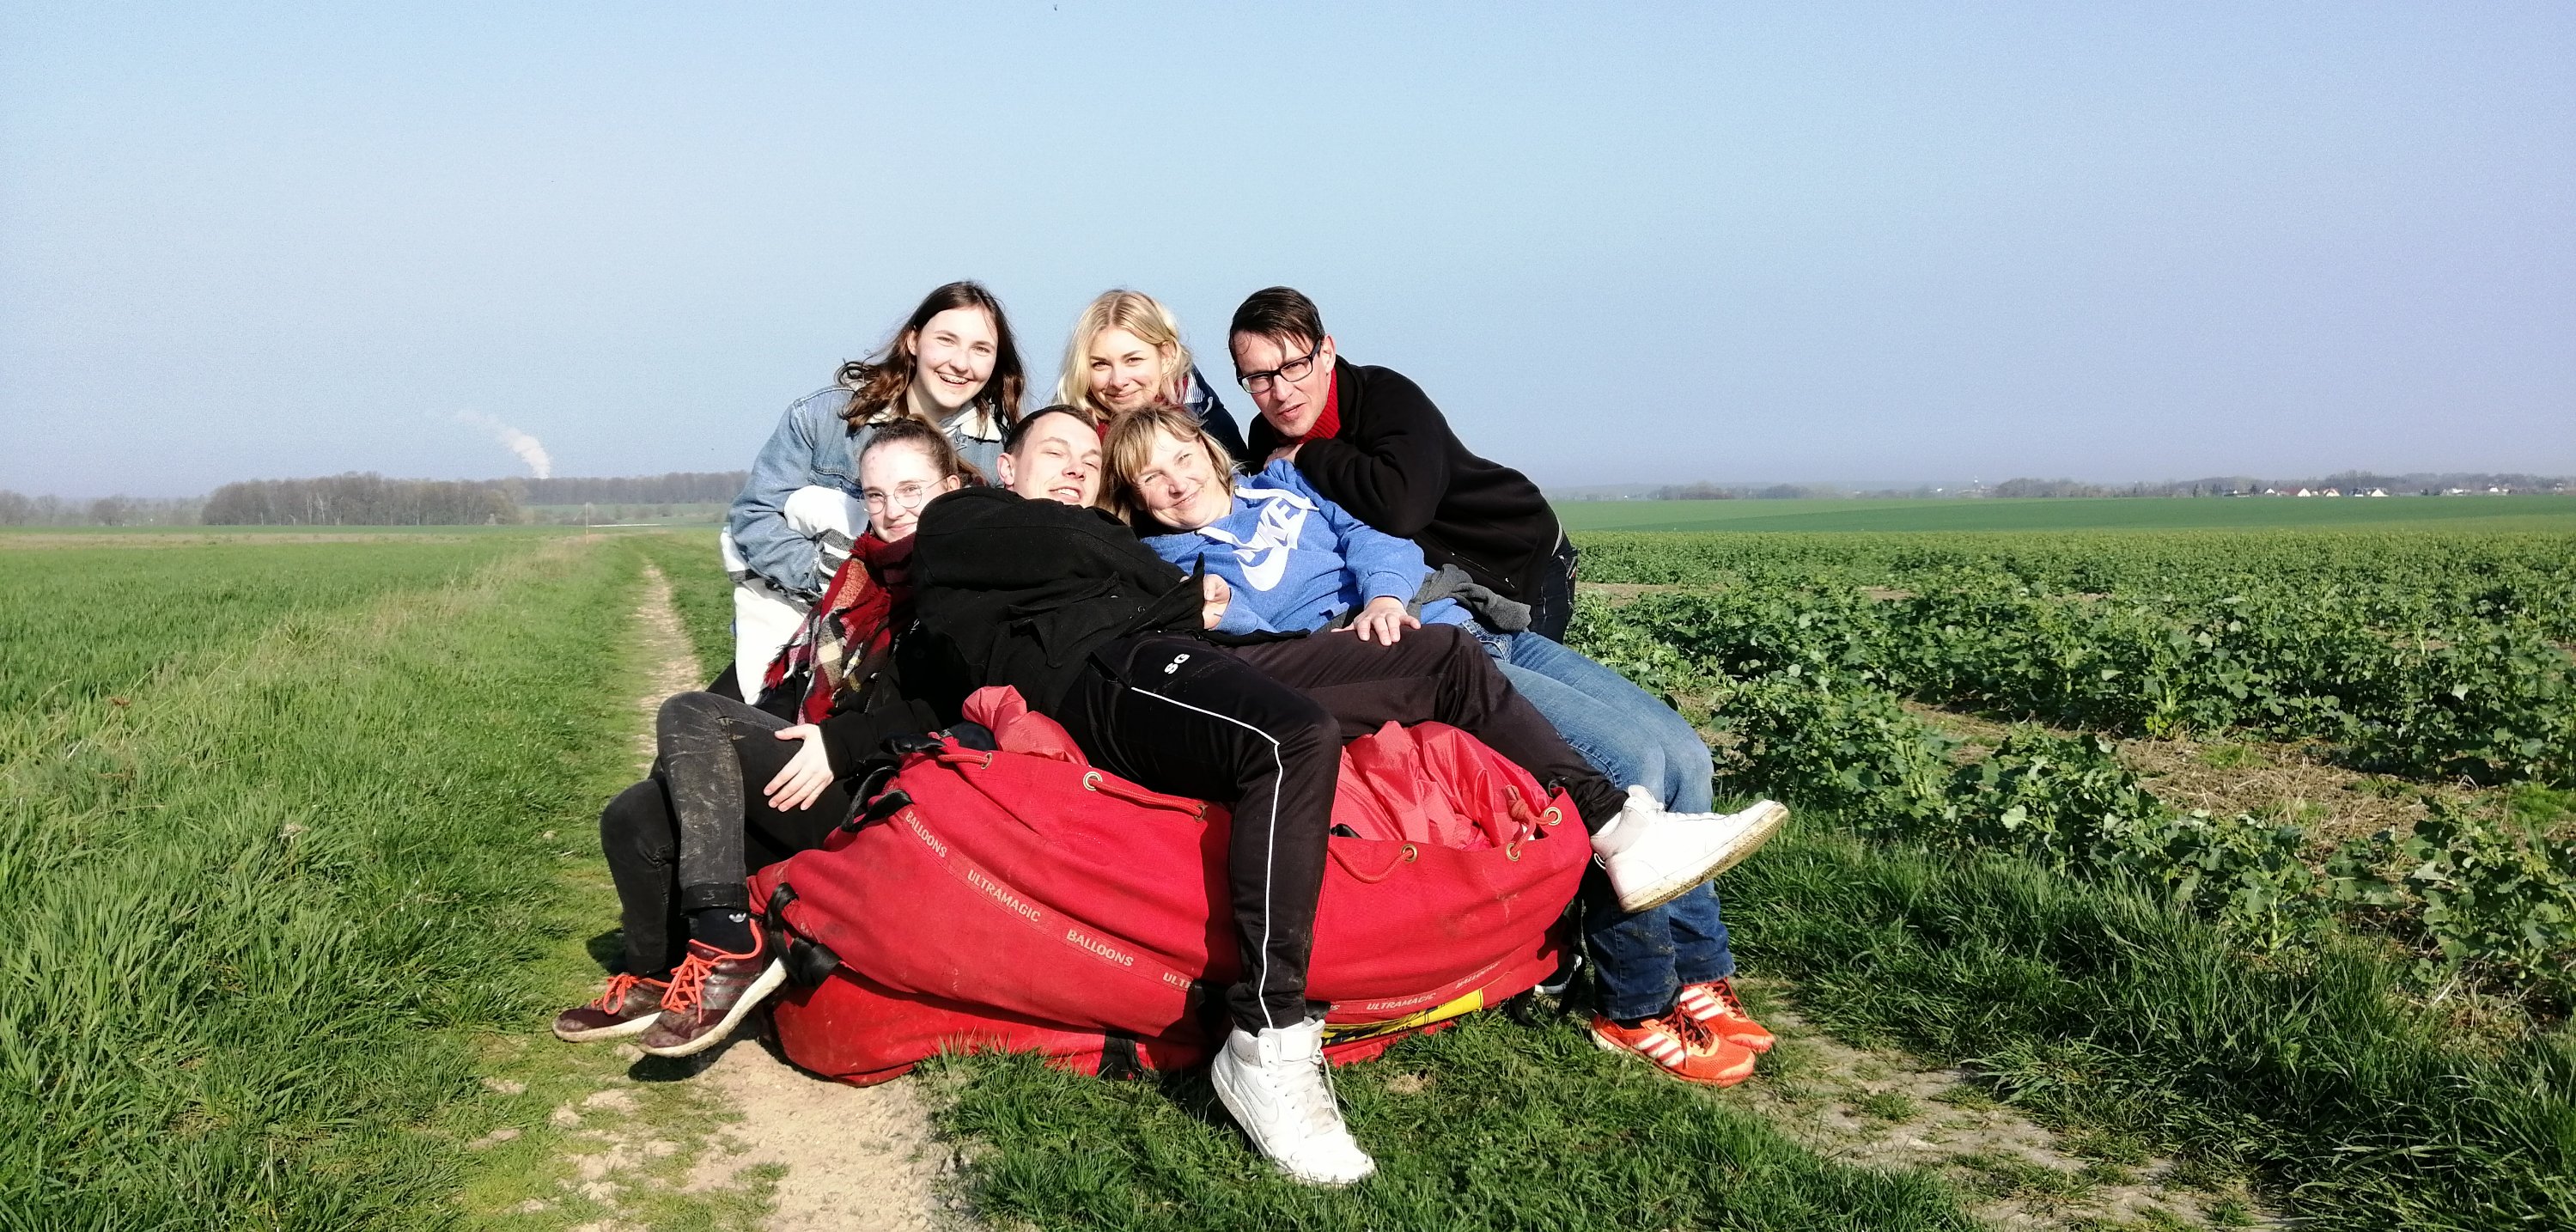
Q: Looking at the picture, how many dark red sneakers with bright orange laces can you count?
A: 2